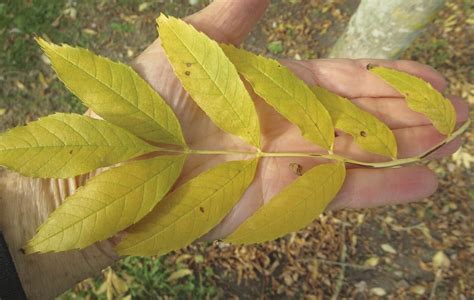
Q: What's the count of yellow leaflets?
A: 9